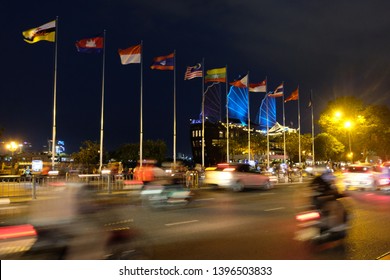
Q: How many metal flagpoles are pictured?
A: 11